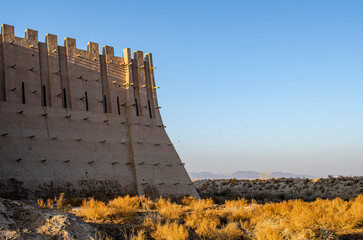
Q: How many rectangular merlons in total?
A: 9